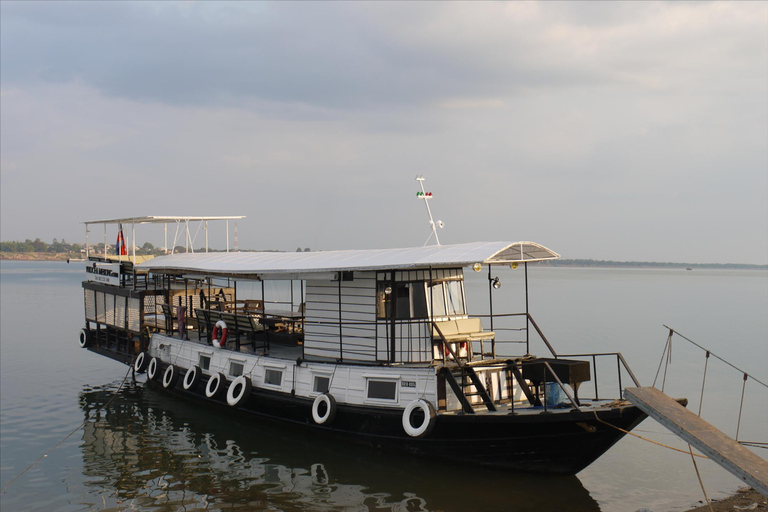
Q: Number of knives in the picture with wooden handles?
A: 0